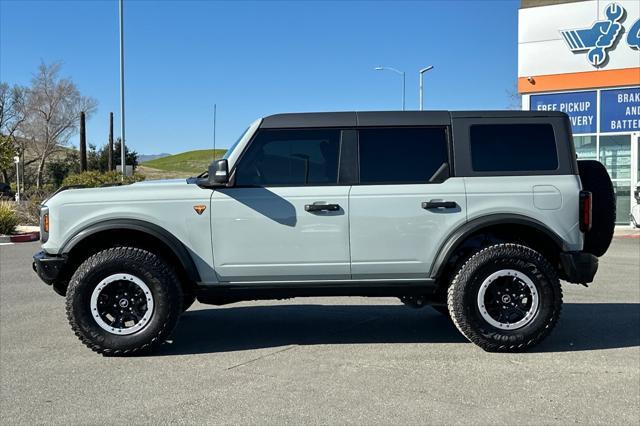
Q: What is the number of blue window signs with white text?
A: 2